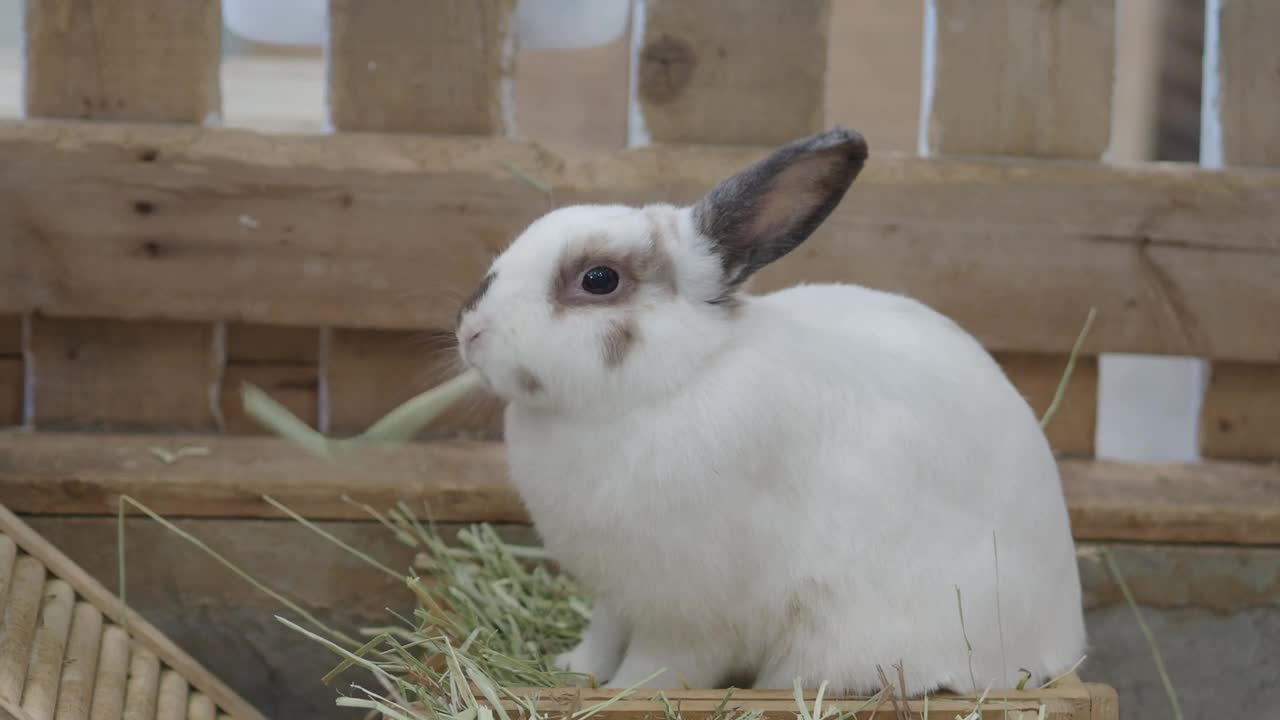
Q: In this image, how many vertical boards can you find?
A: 5